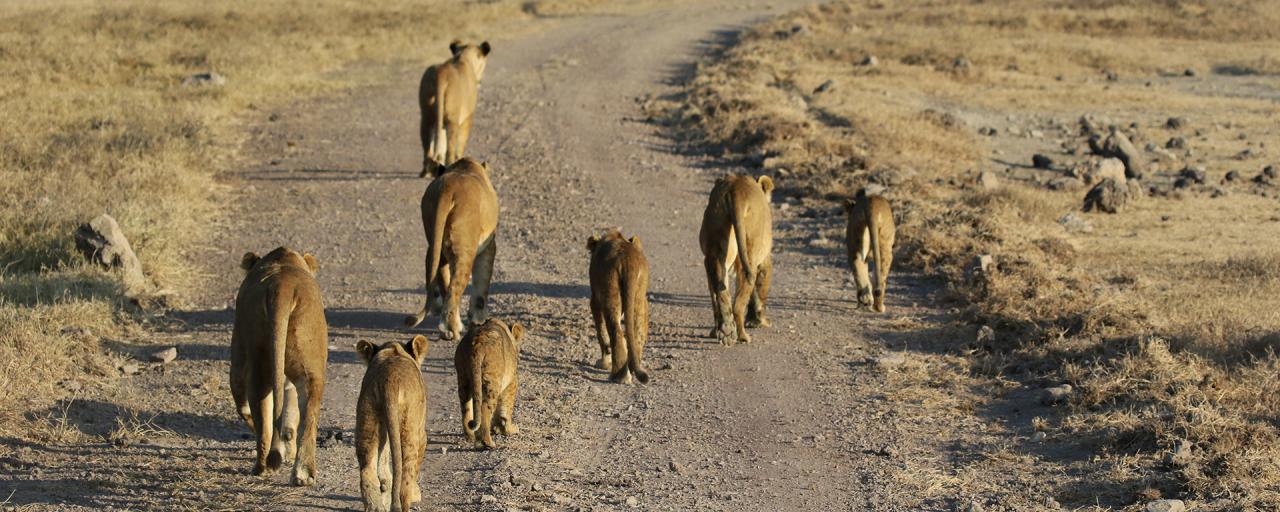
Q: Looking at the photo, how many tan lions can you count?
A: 8